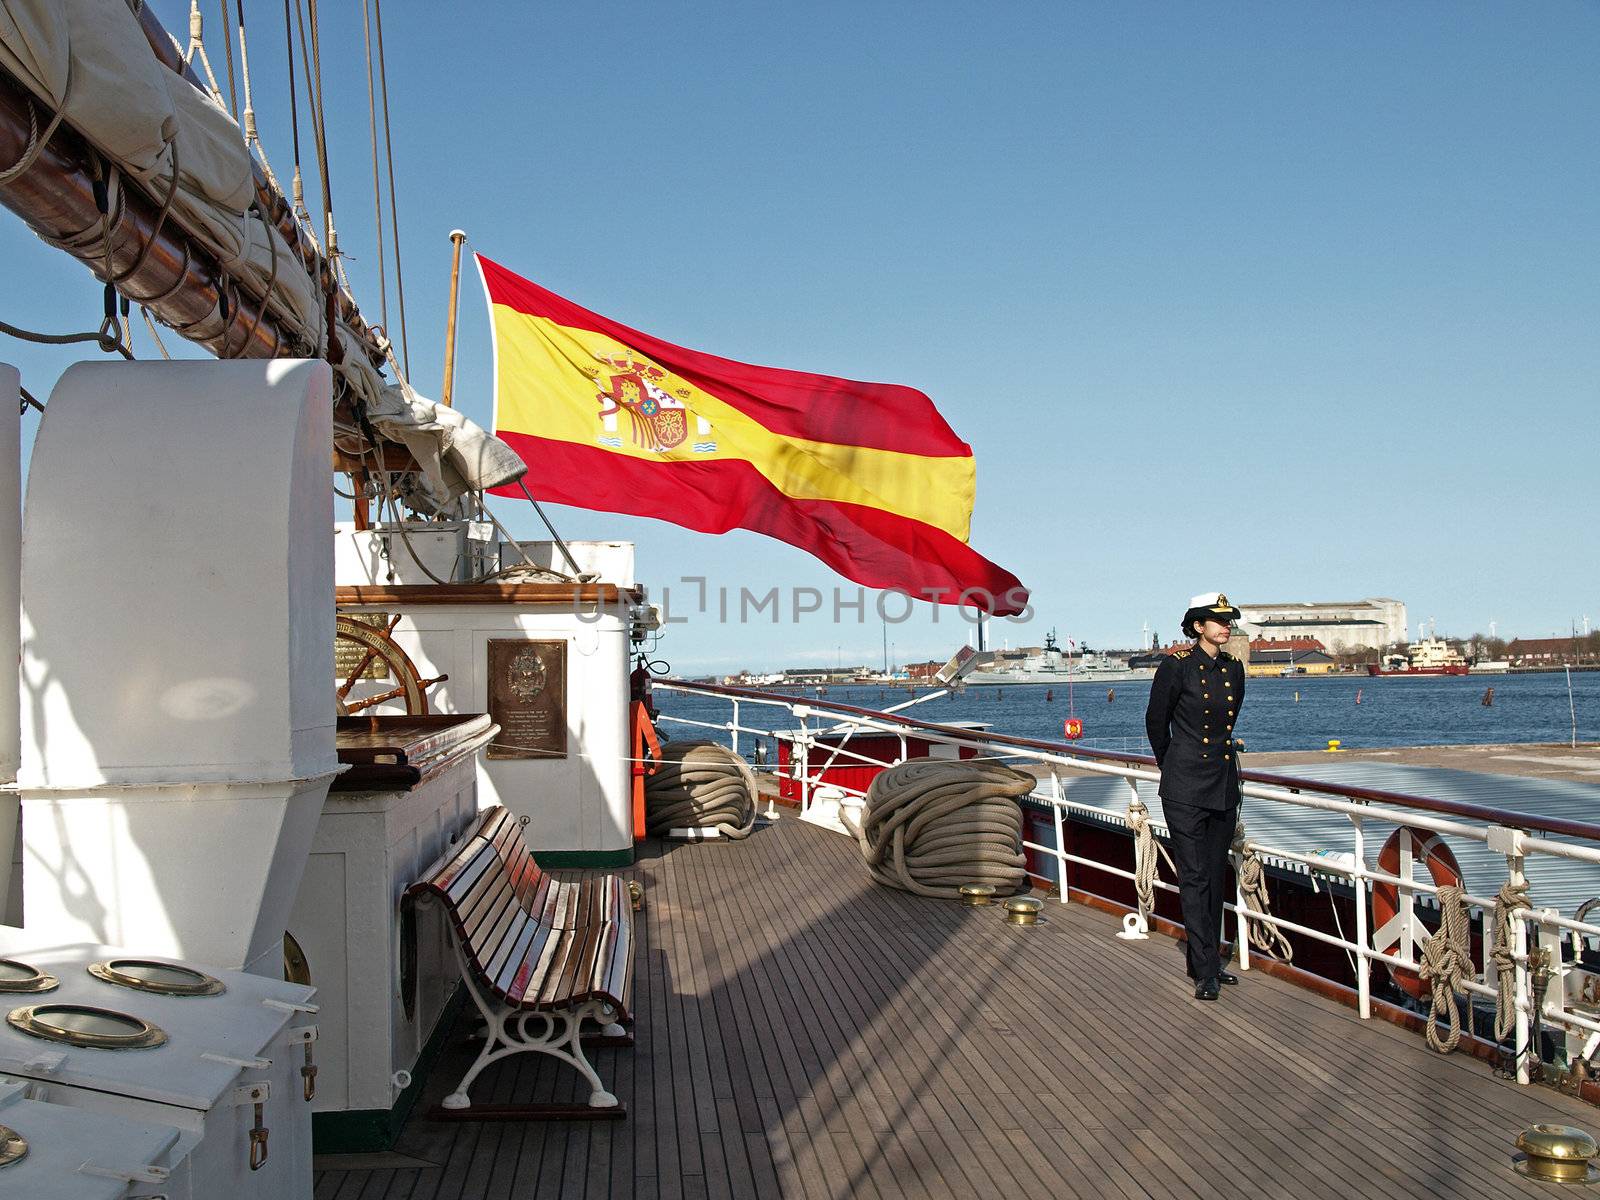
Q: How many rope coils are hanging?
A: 4